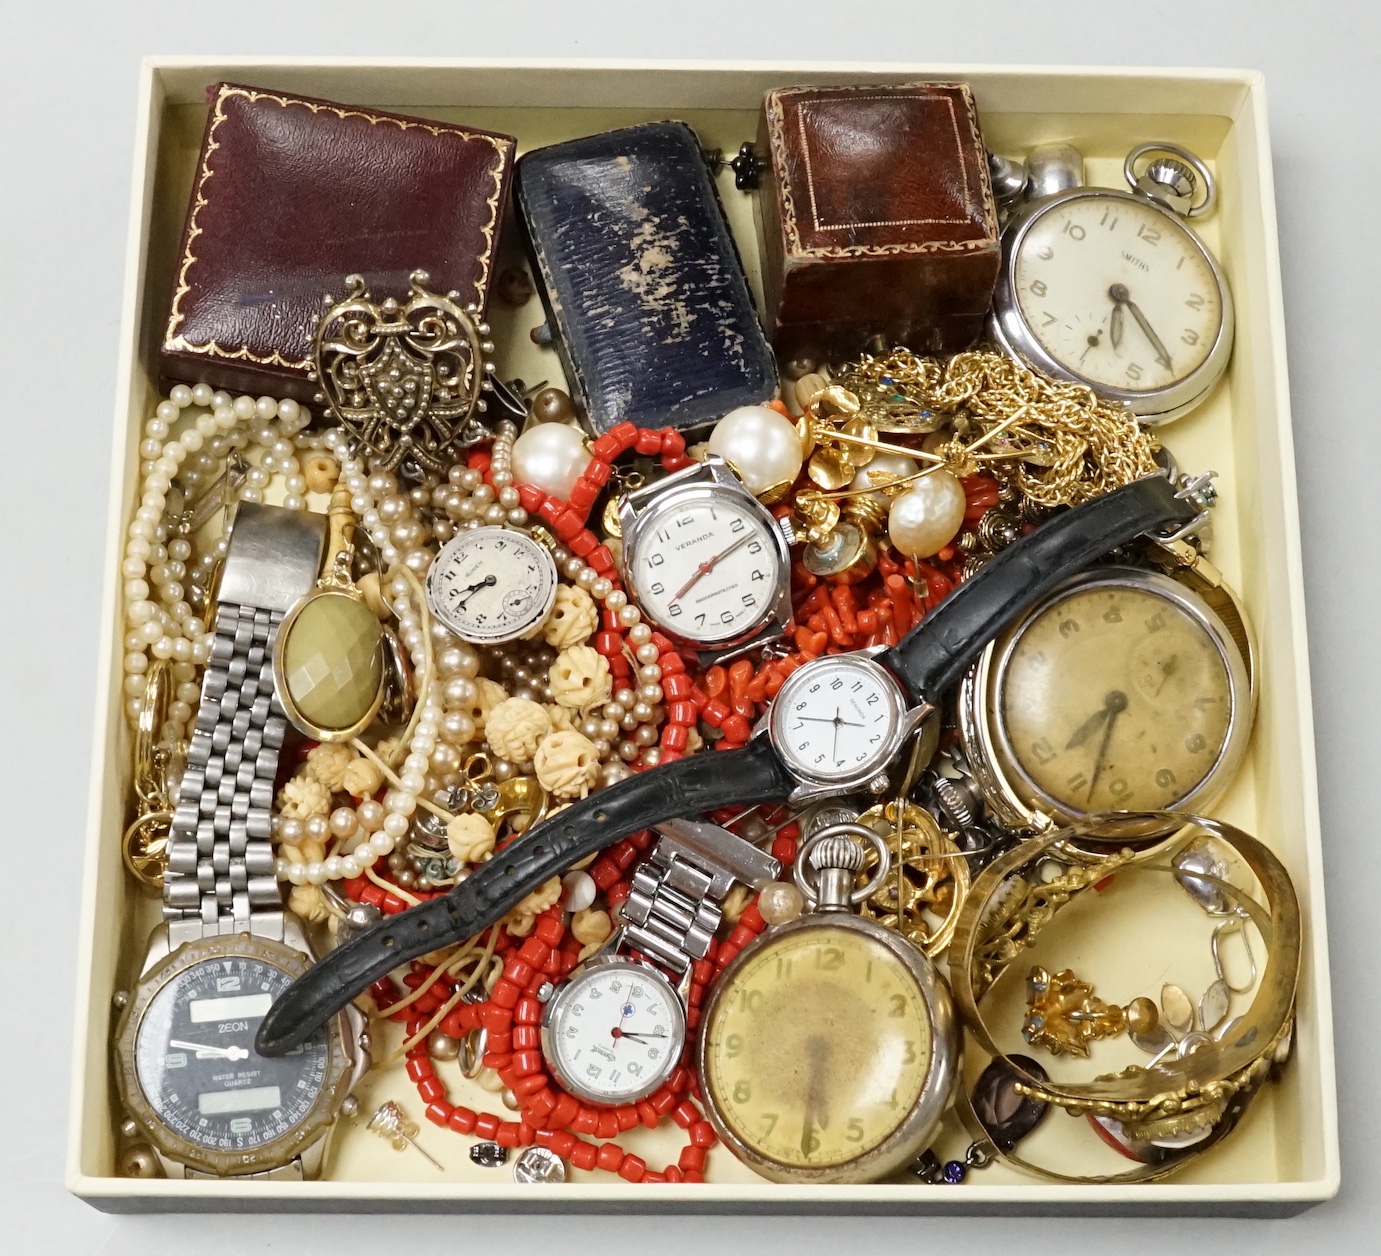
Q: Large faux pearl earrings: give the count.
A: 2